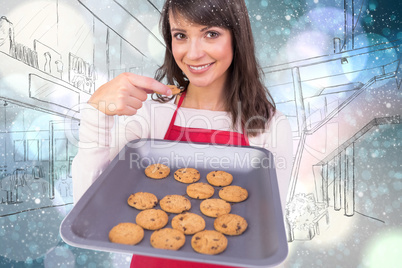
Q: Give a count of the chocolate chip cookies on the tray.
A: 14